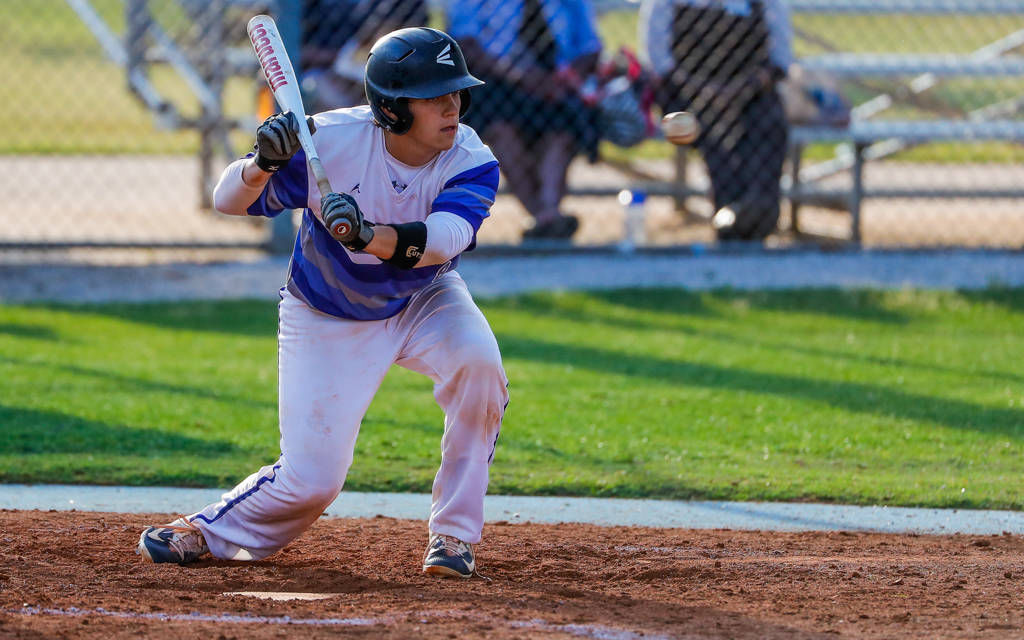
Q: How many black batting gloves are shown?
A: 2